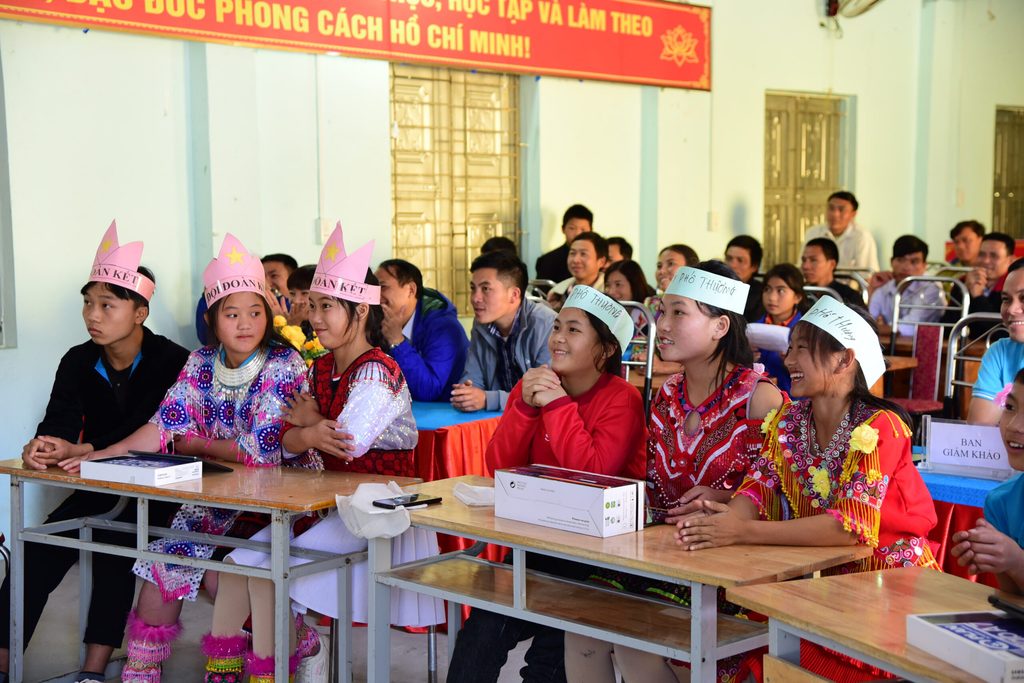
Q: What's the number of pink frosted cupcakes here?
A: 0